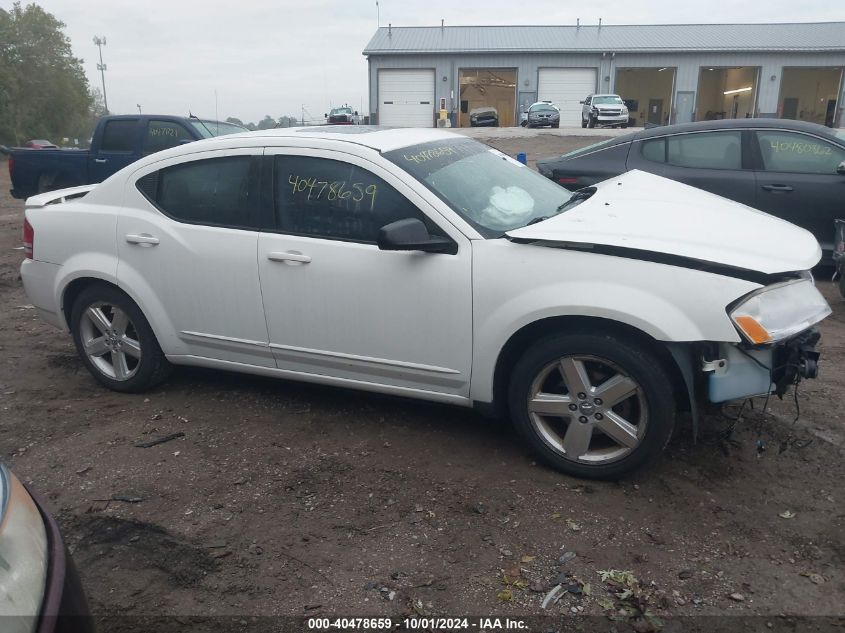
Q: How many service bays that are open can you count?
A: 4